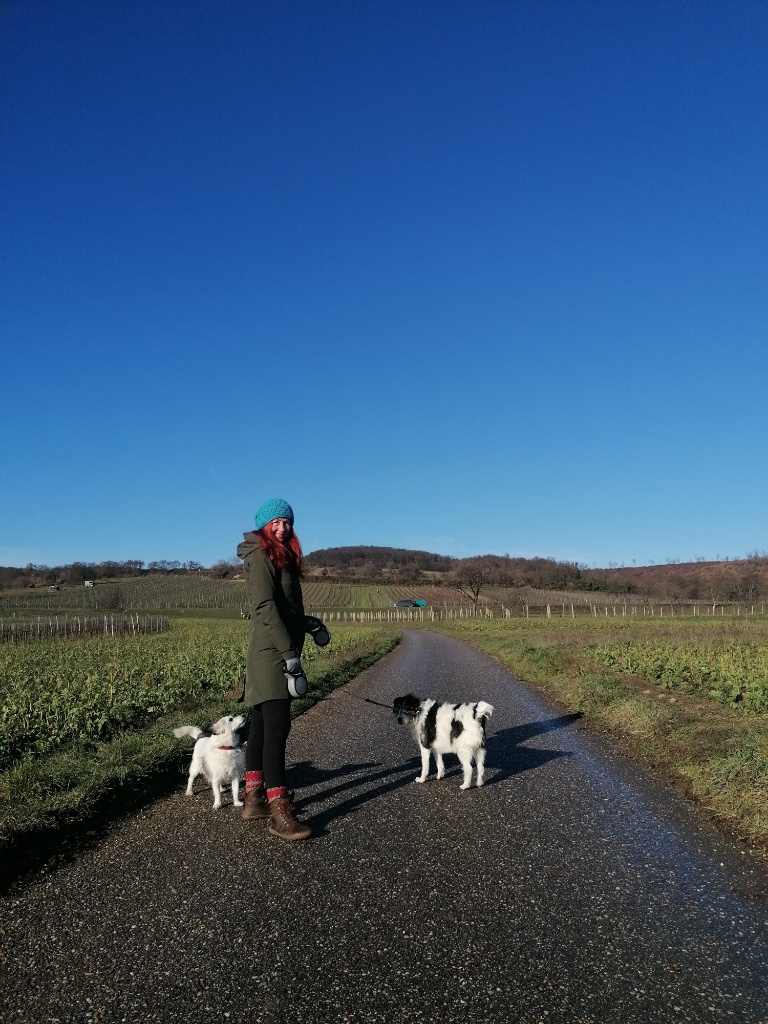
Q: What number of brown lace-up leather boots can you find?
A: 2